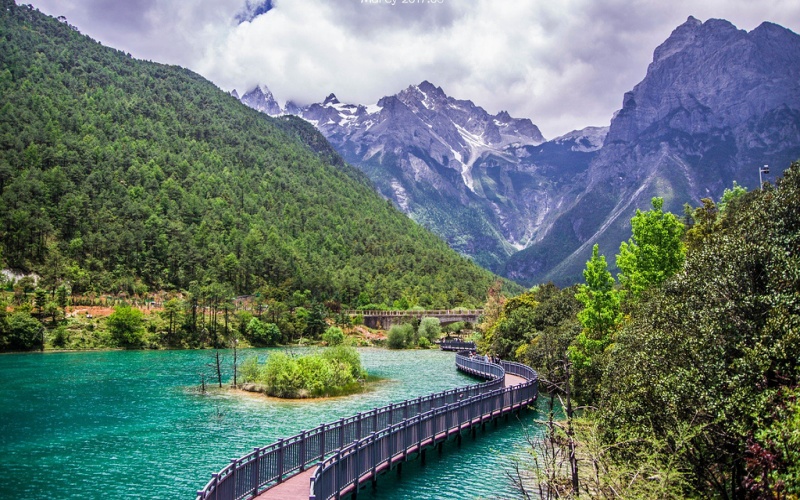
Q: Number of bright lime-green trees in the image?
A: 2